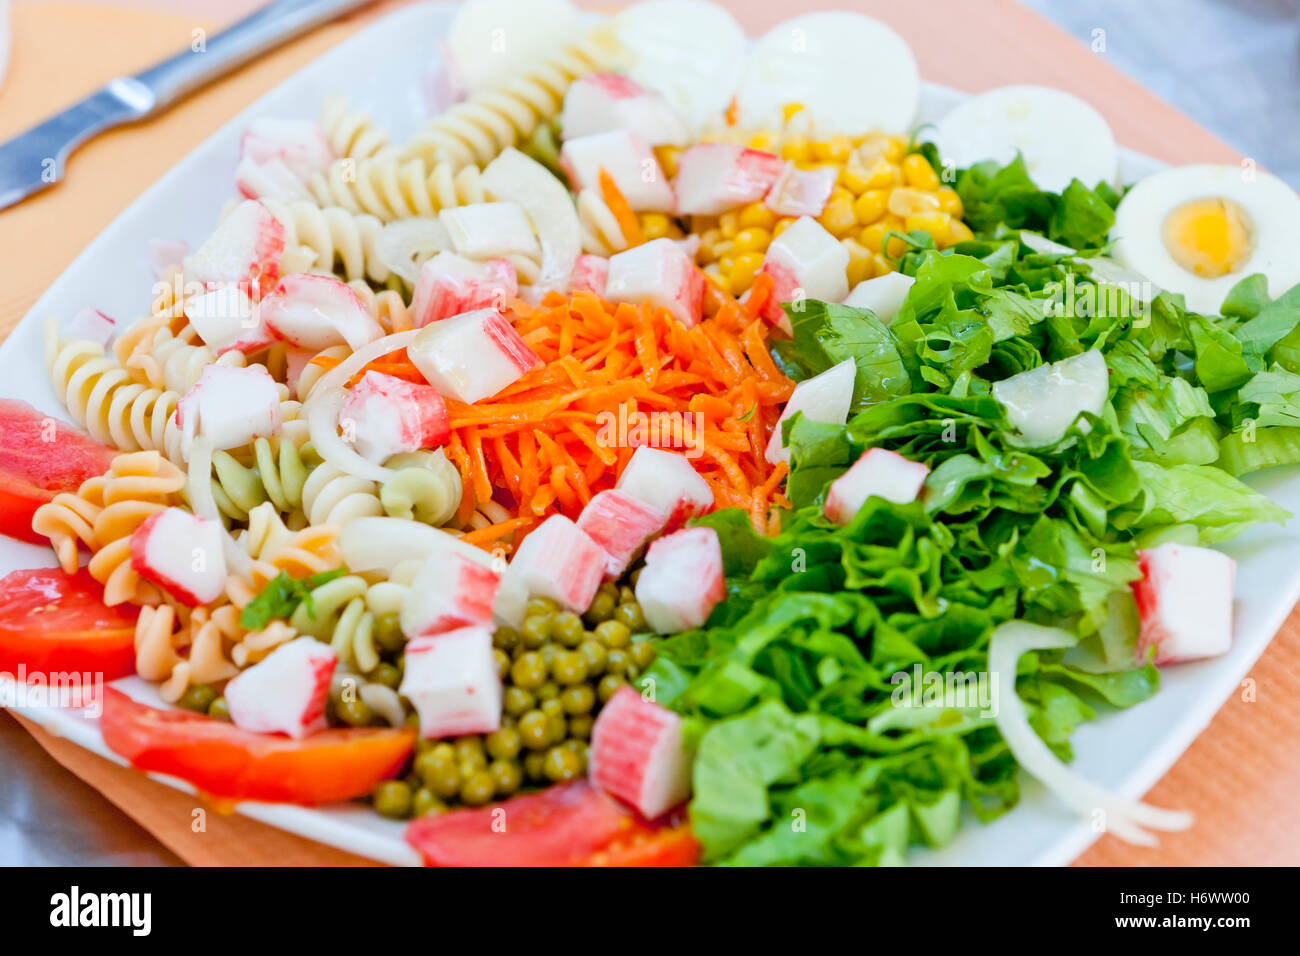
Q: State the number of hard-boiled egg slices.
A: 5